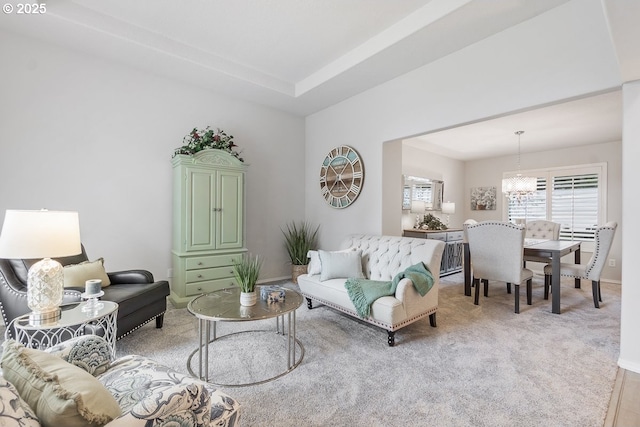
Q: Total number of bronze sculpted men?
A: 0